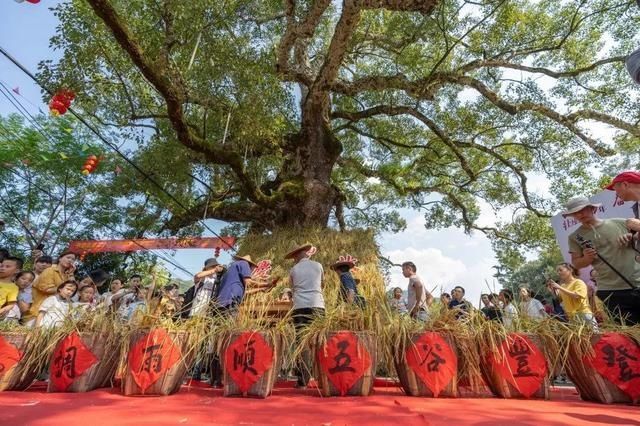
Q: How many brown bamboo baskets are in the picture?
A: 8